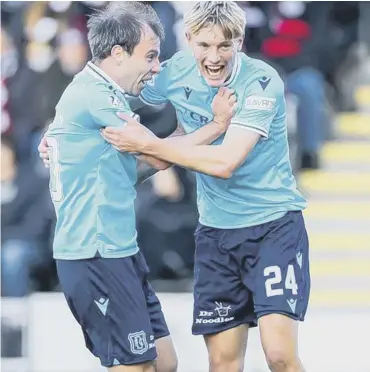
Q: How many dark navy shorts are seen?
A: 2